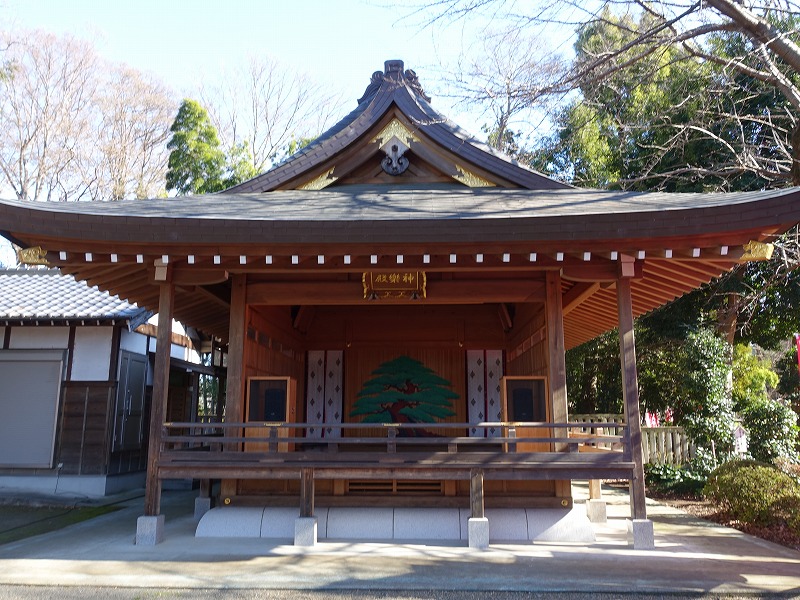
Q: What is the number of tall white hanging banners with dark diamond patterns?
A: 4